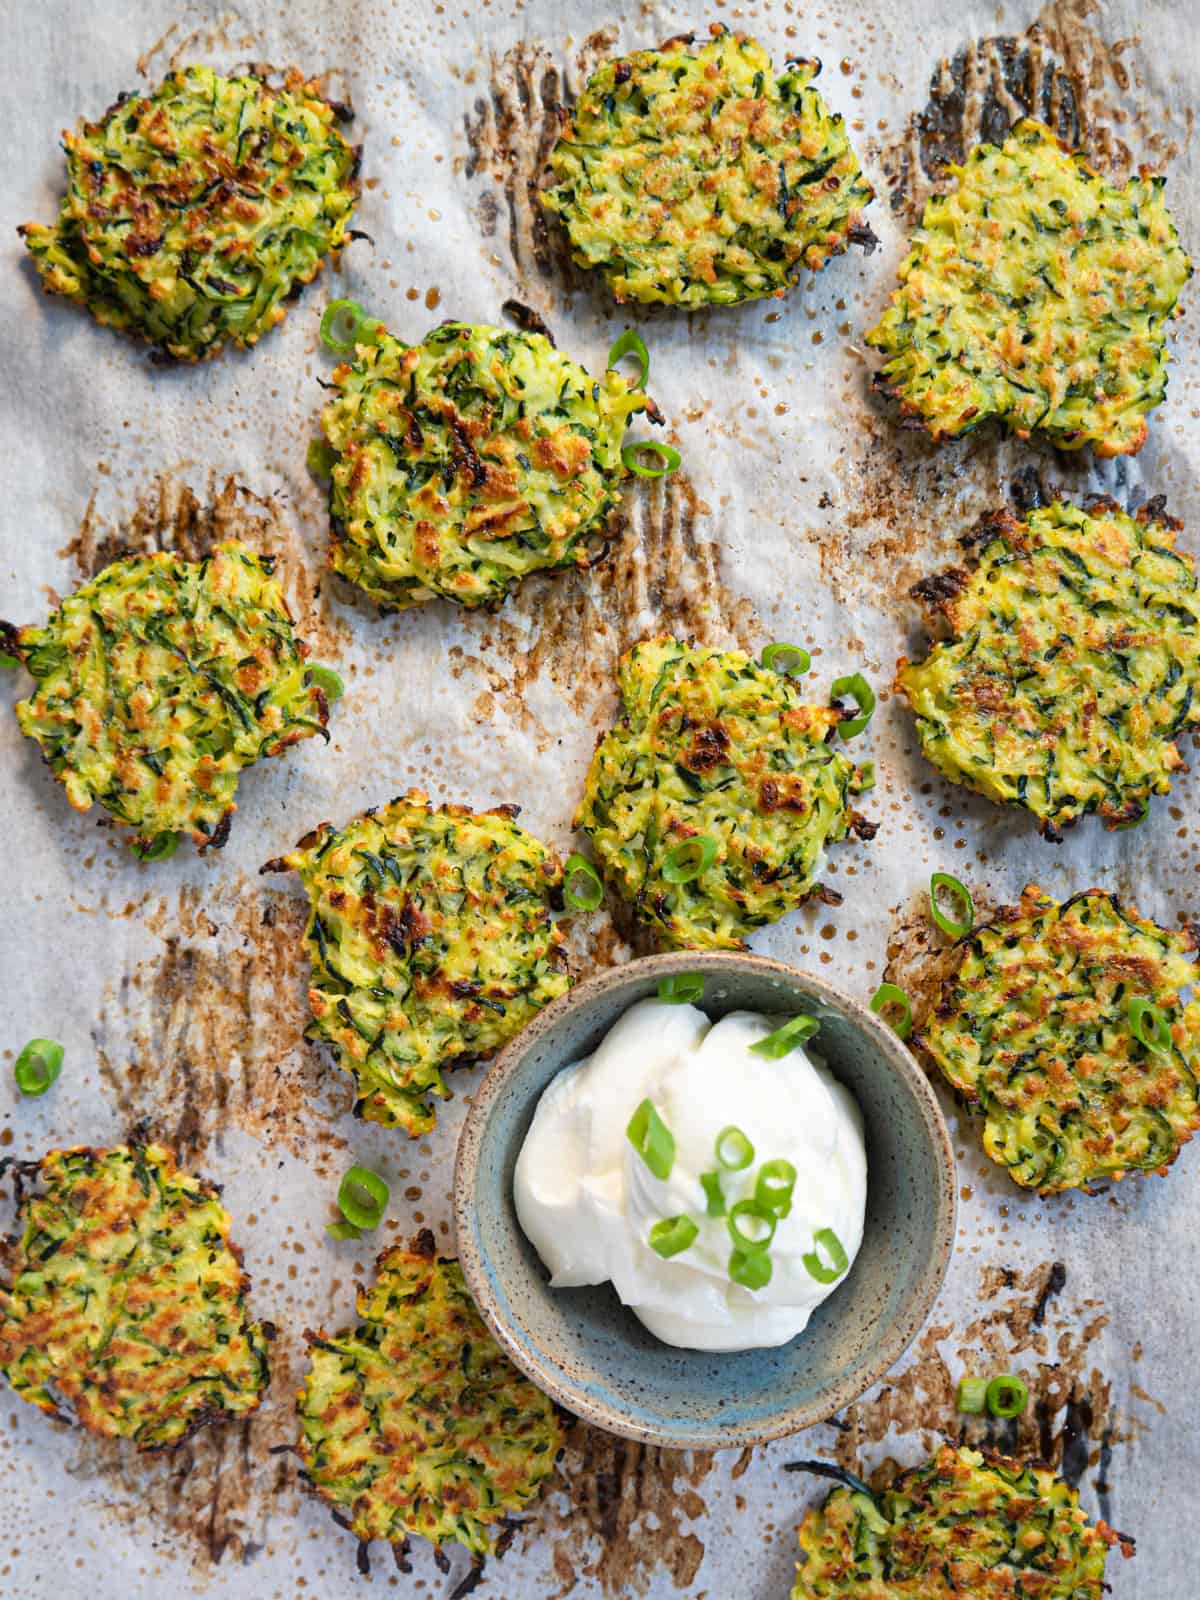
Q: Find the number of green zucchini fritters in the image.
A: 12